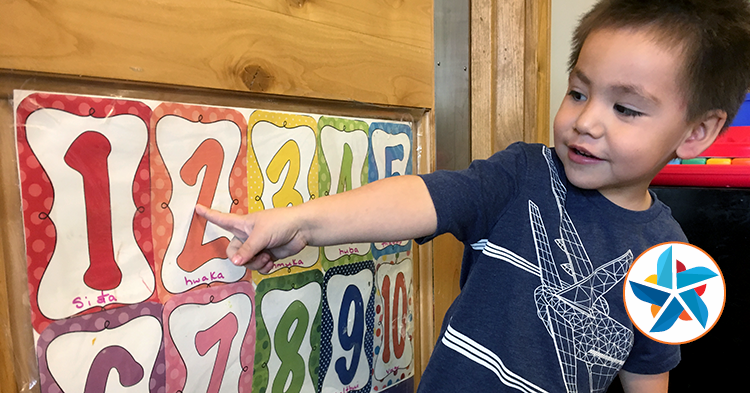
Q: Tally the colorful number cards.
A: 10